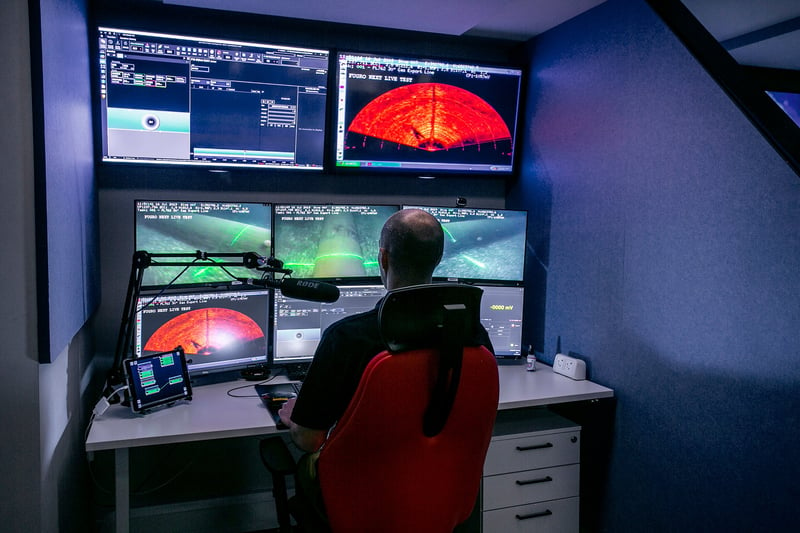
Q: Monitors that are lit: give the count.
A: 8